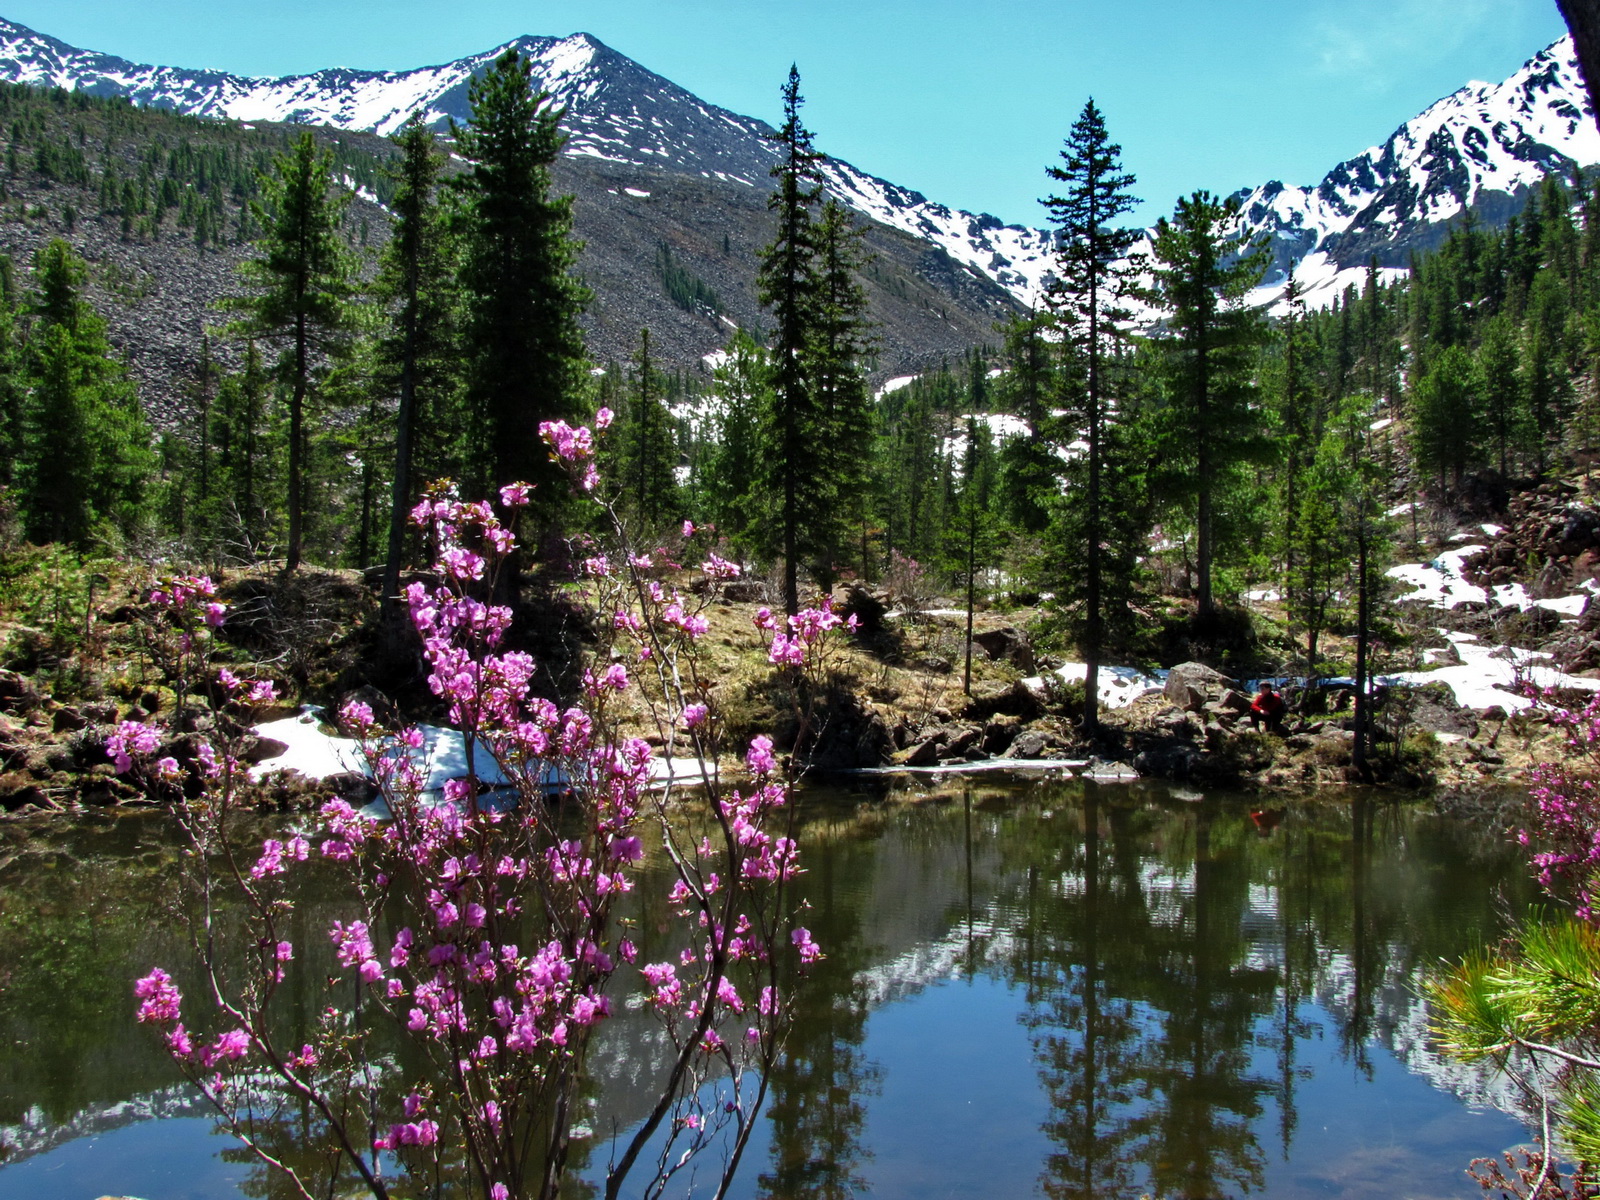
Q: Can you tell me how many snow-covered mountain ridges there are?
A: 2